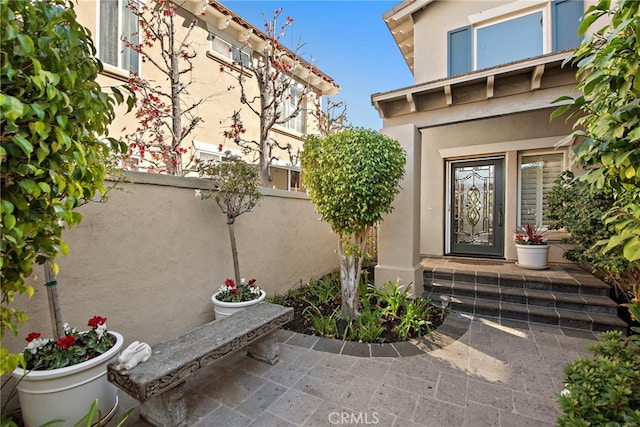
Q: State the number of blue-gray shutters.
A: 2